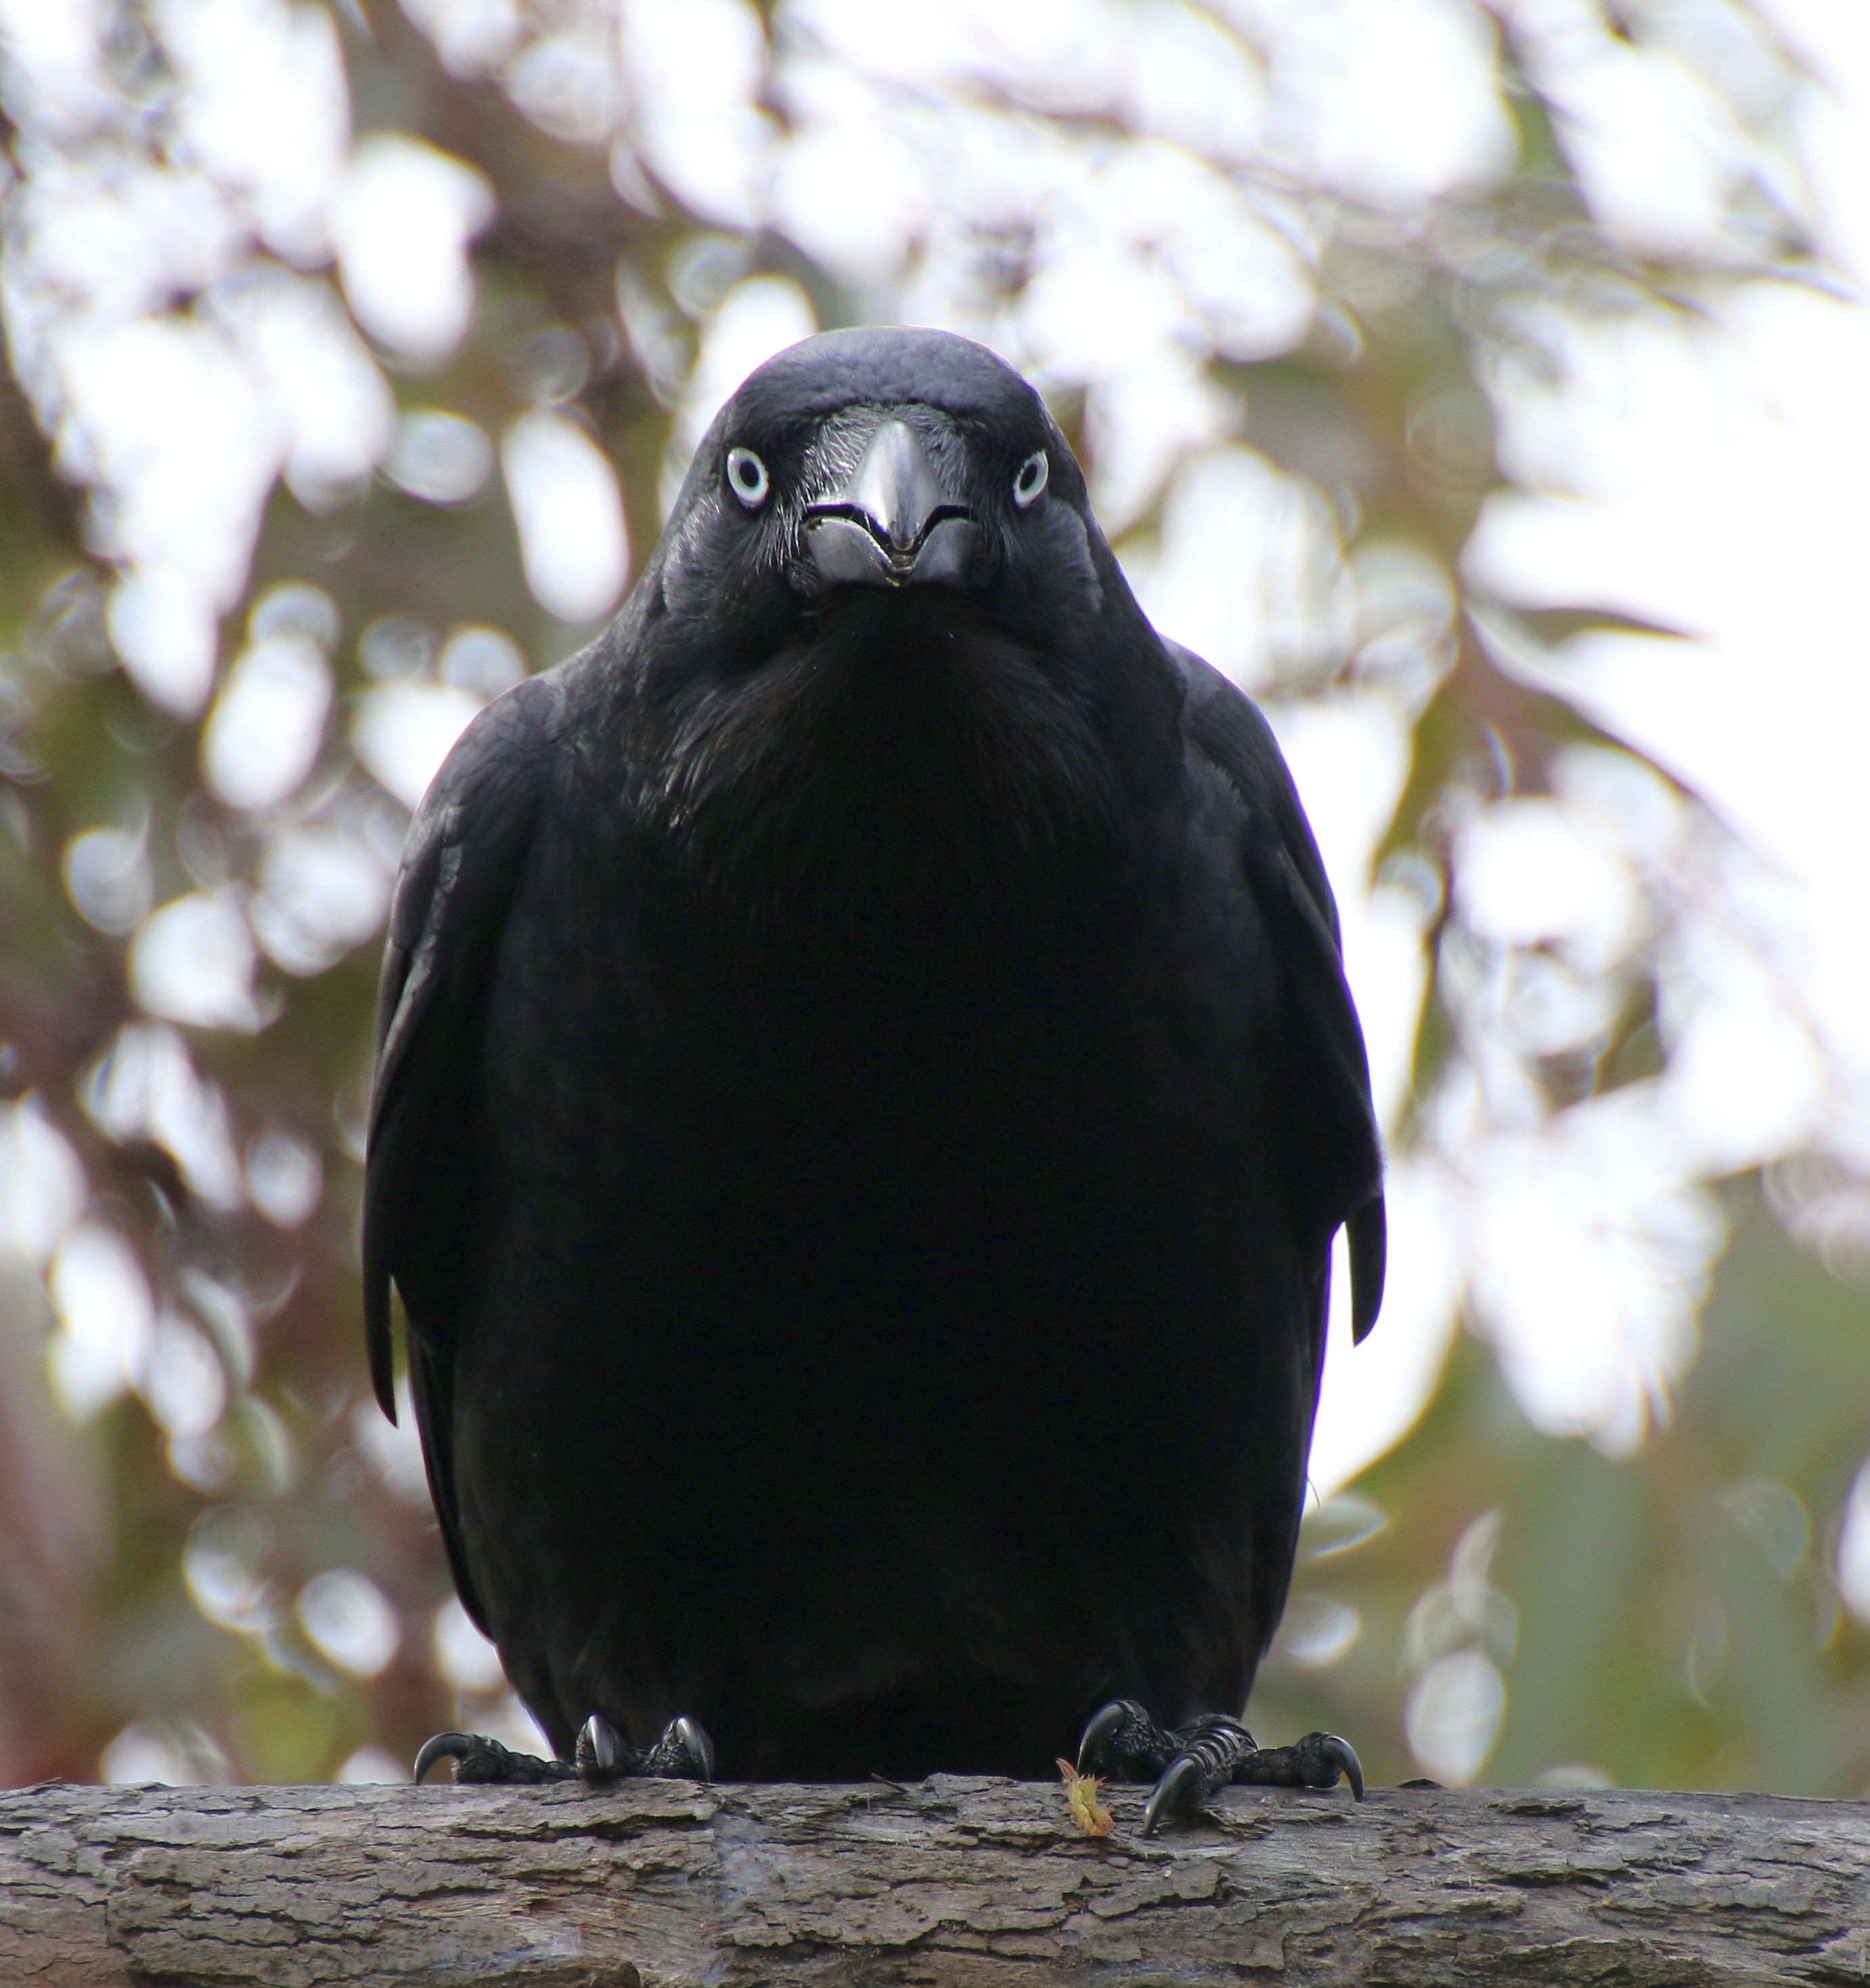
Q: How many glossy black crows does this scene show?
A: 1